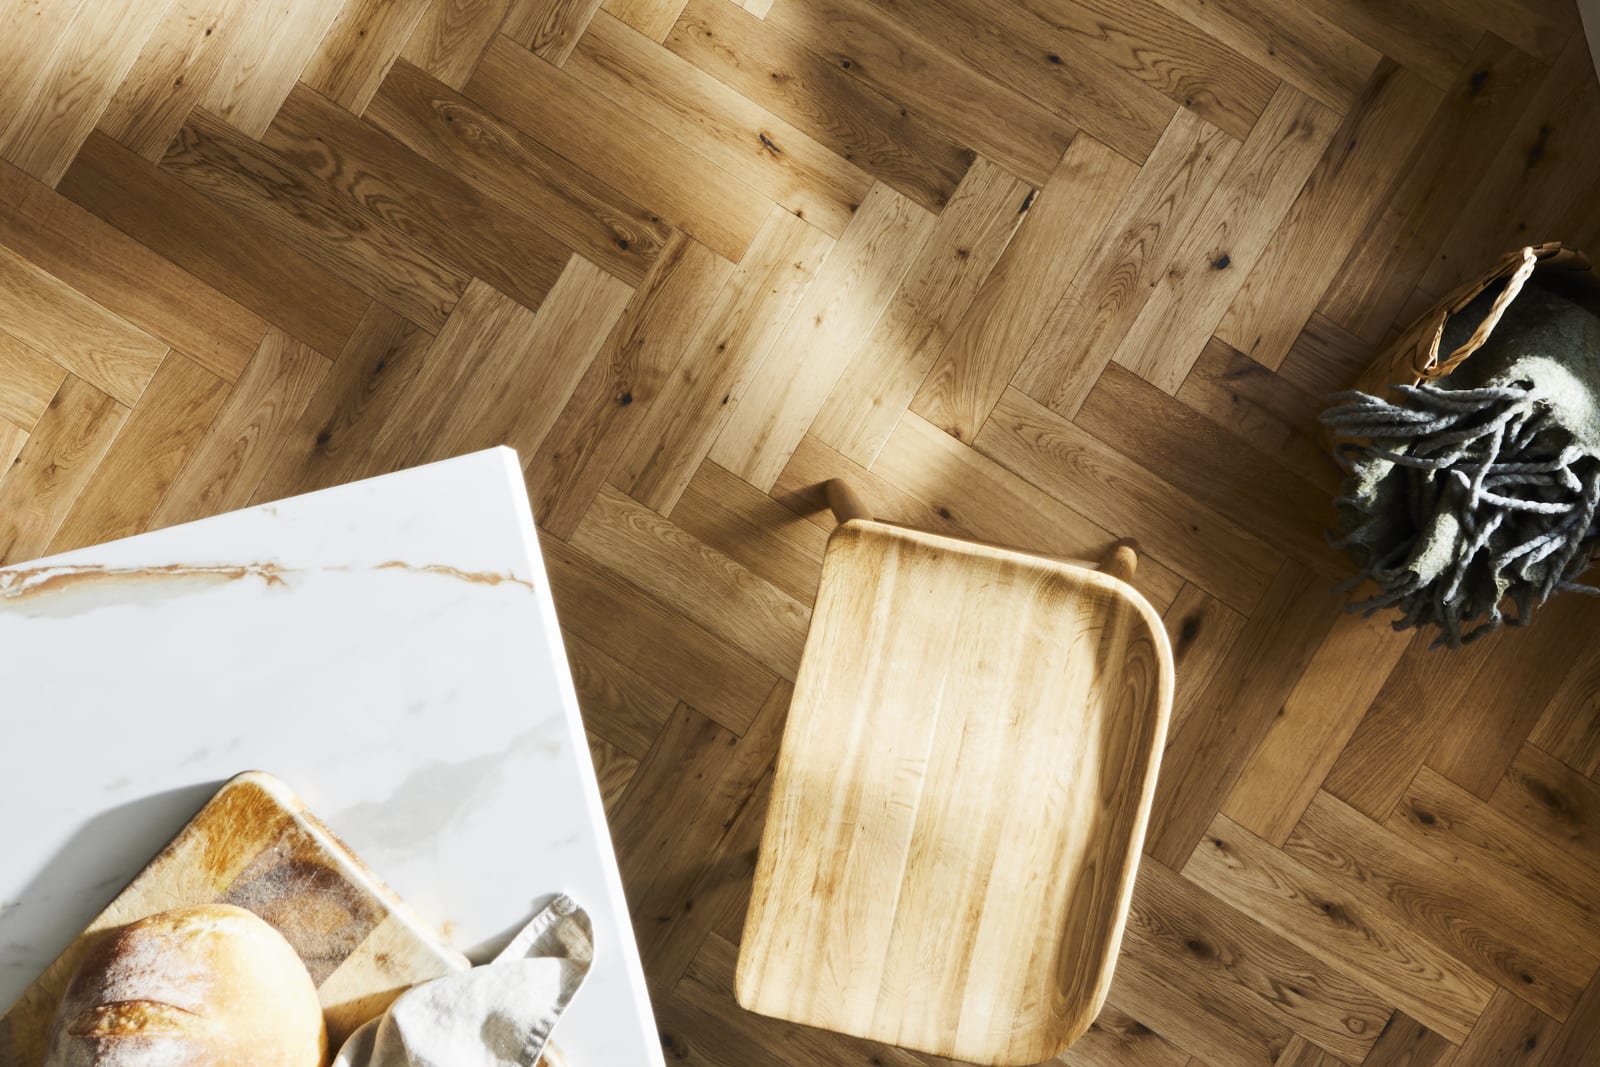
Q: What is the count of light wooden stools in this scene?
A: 1